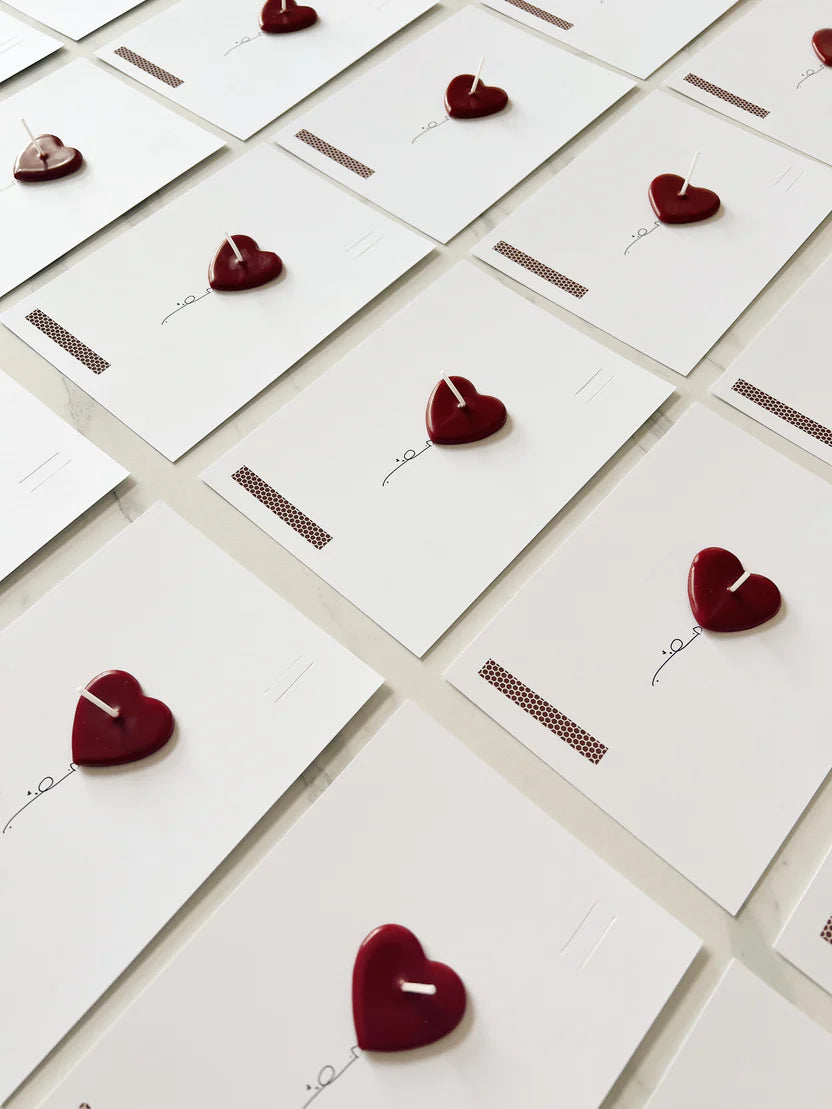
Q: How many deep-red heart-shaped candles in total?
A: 10